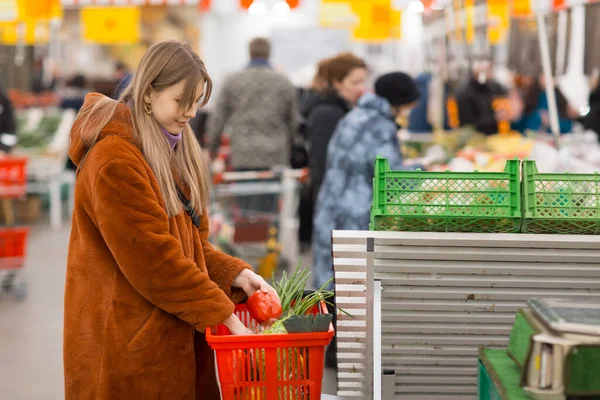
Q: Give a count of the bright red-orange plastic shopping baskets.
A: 3